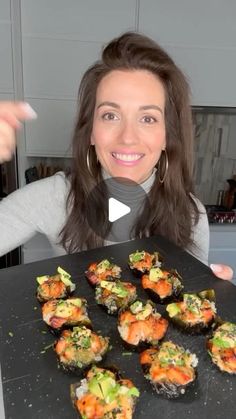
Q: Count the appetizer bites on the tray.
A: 12